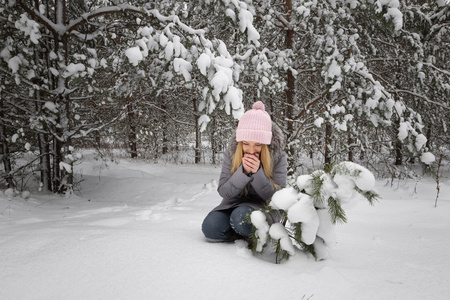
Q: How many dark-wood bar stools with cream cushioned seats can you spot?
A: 0